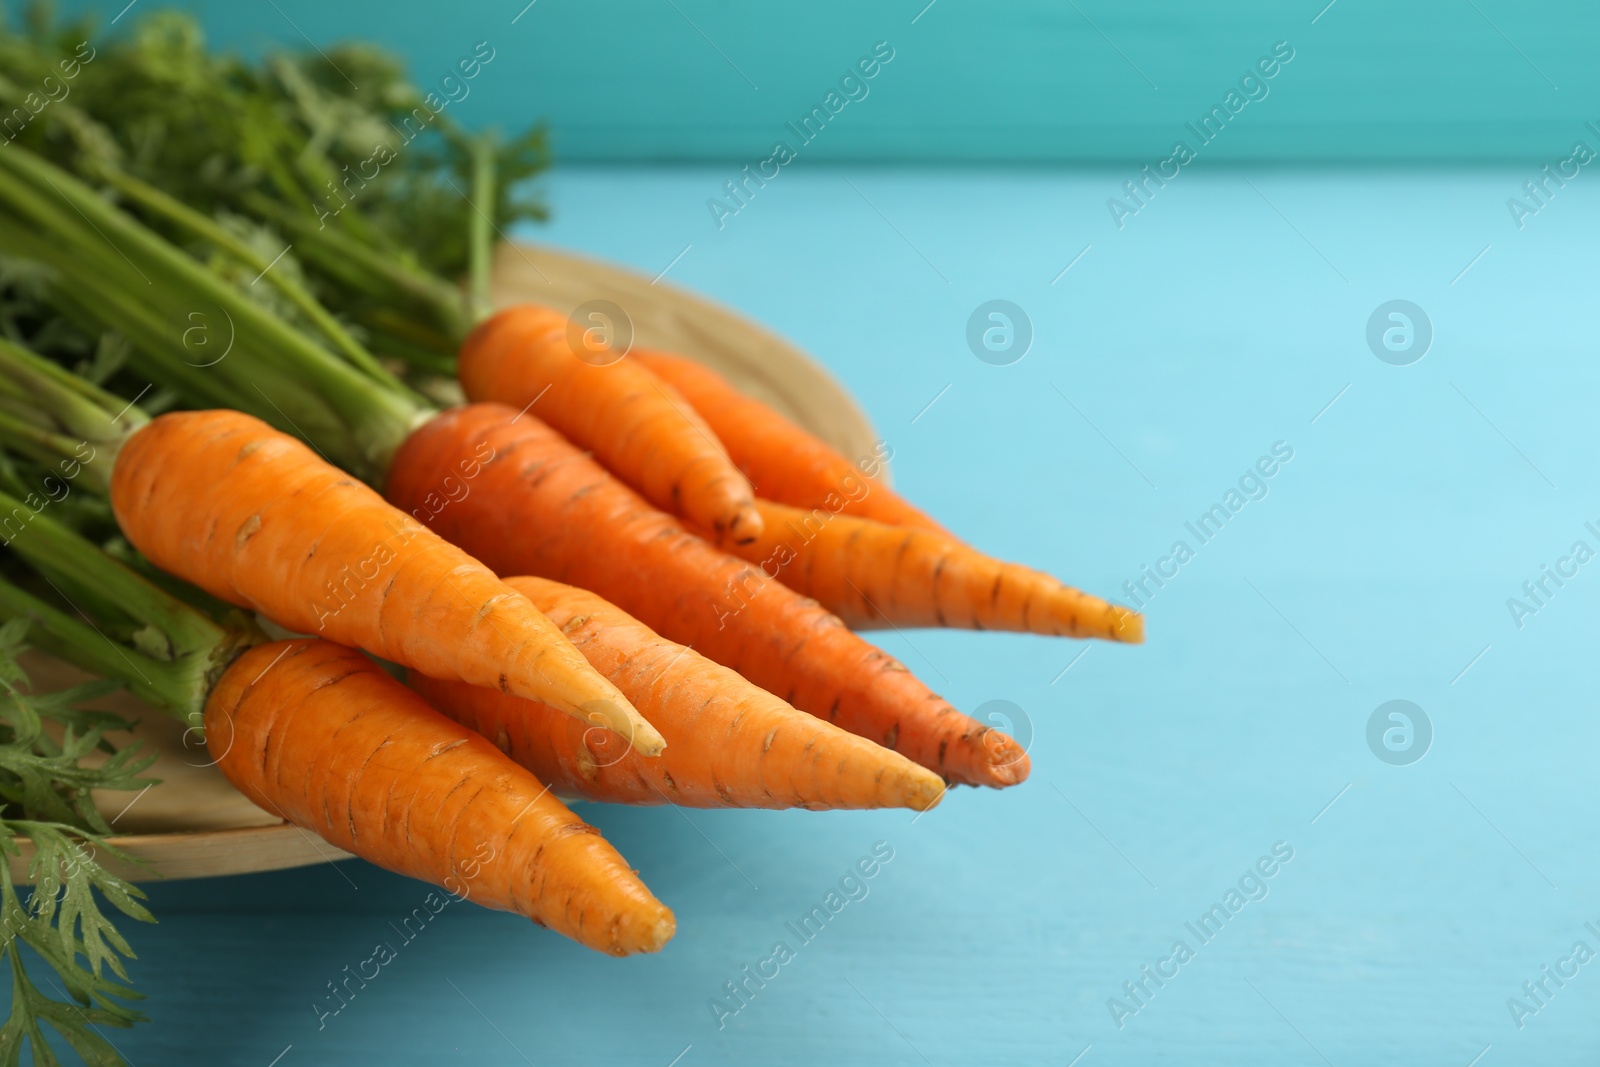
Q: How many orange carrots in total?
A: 7